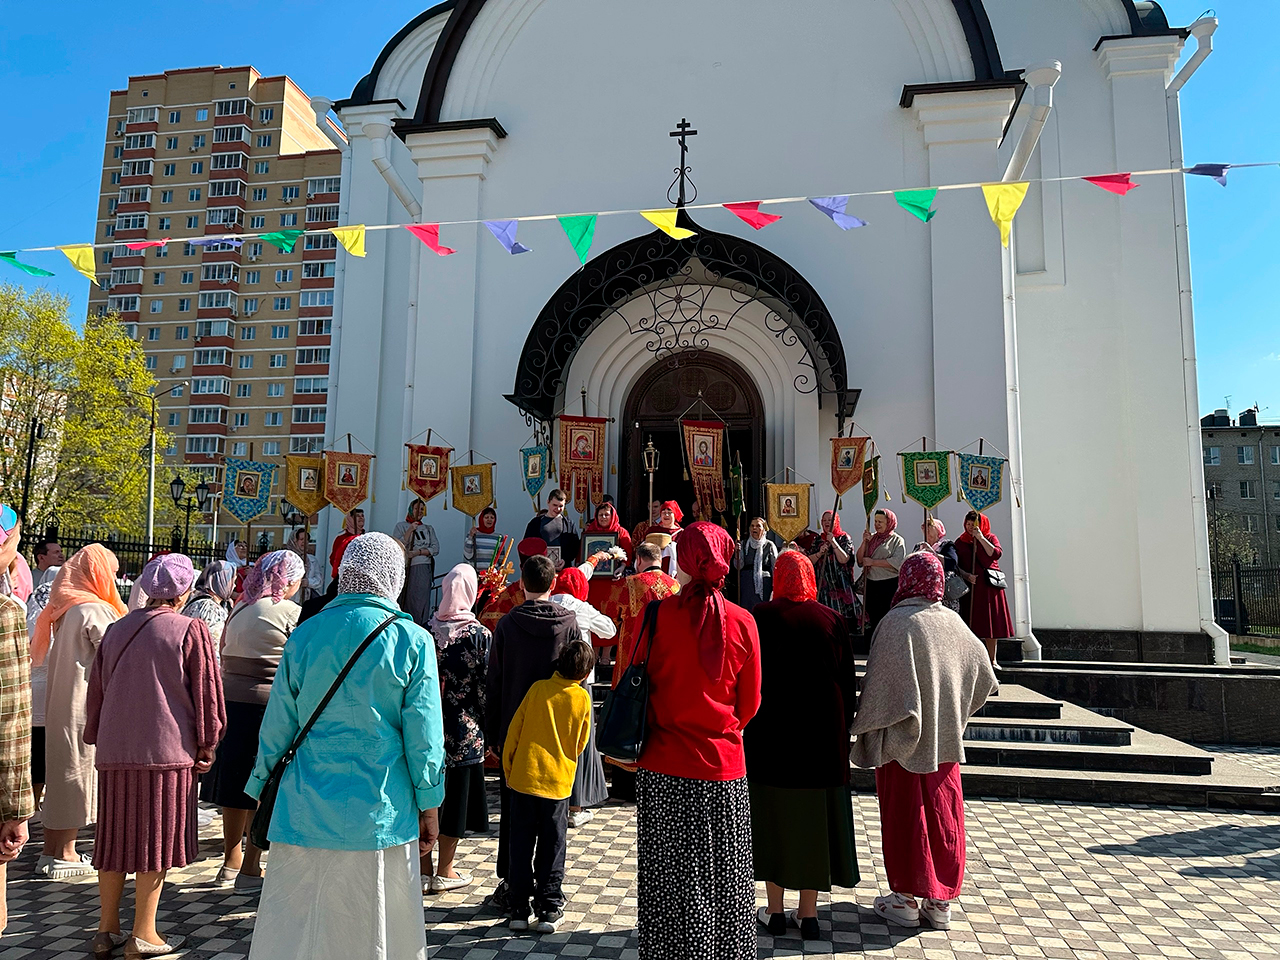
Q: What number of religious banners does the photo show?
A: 14